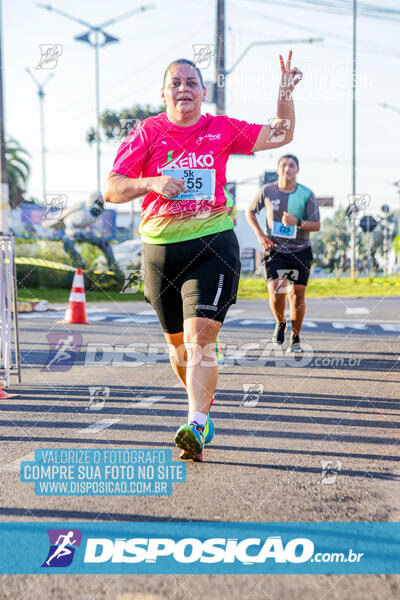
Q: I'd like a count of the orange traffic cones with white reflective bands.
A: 1